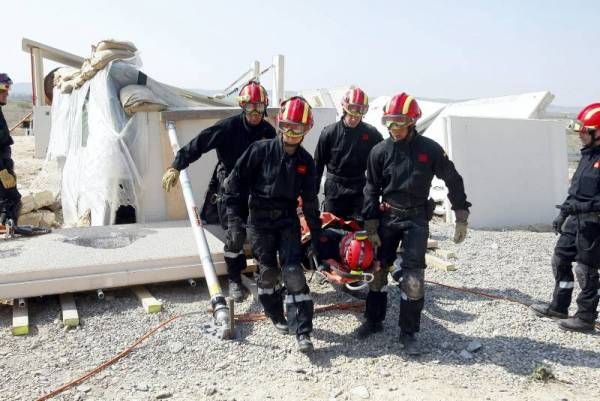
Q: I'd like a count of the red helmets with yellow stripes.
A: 5